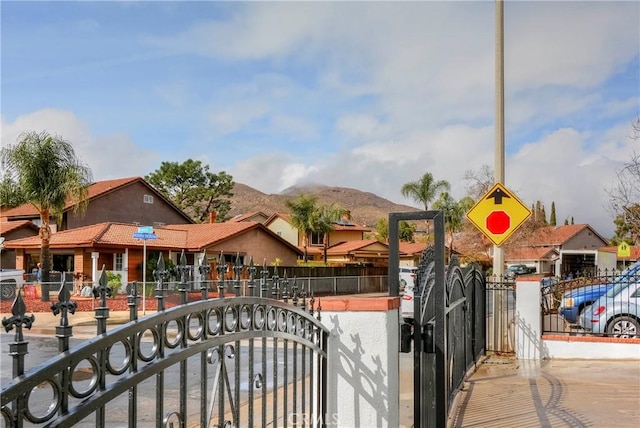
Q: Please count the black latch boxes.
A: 2